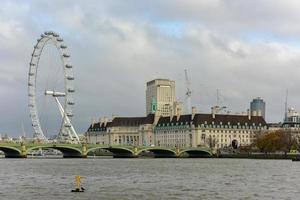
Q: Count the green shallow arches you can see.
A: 5